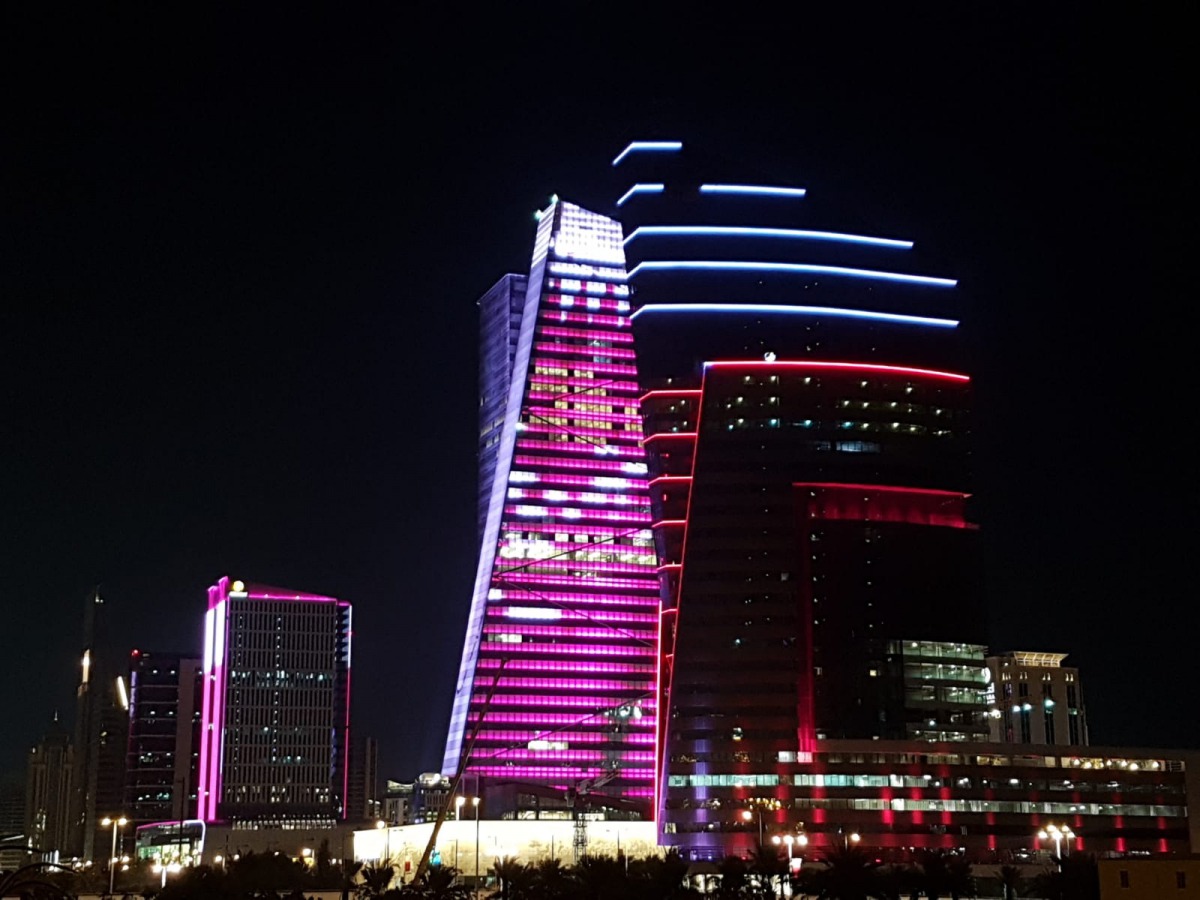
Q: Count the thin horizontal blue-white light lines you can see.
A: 6